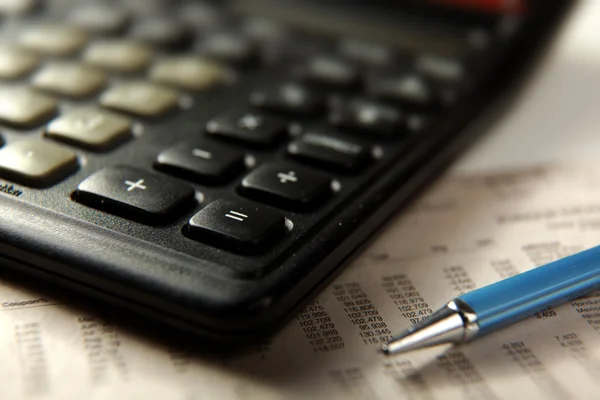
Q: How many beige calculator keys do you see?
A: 9